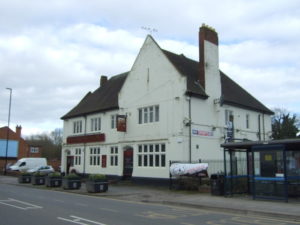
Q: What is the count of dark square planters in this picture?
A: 5